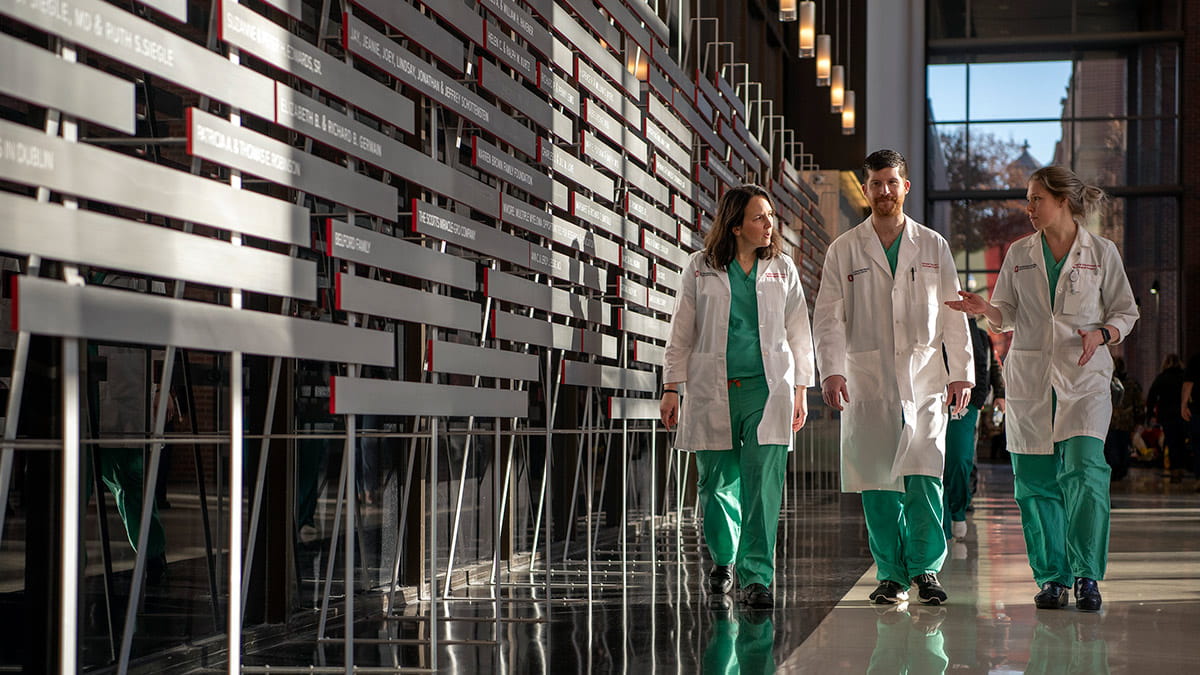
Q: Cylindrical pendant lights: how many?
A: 5